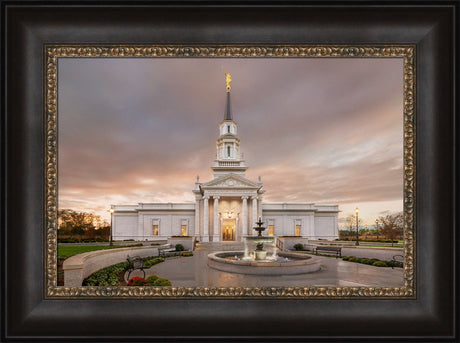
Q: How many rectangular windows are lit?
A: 4